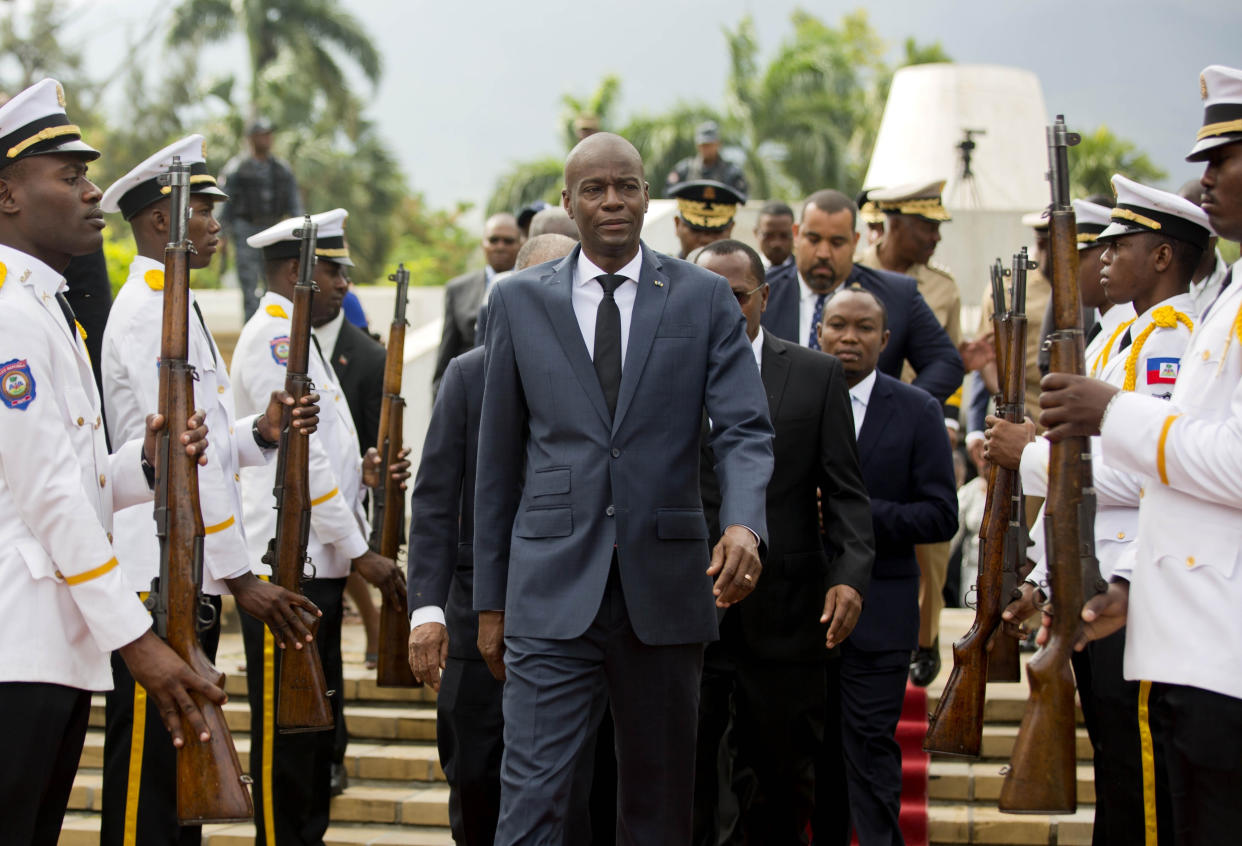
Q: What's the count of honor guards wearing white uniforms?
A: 6